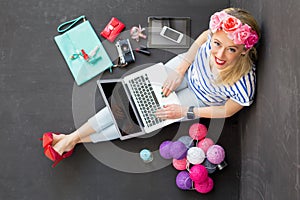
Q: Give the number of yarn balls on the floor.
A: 12